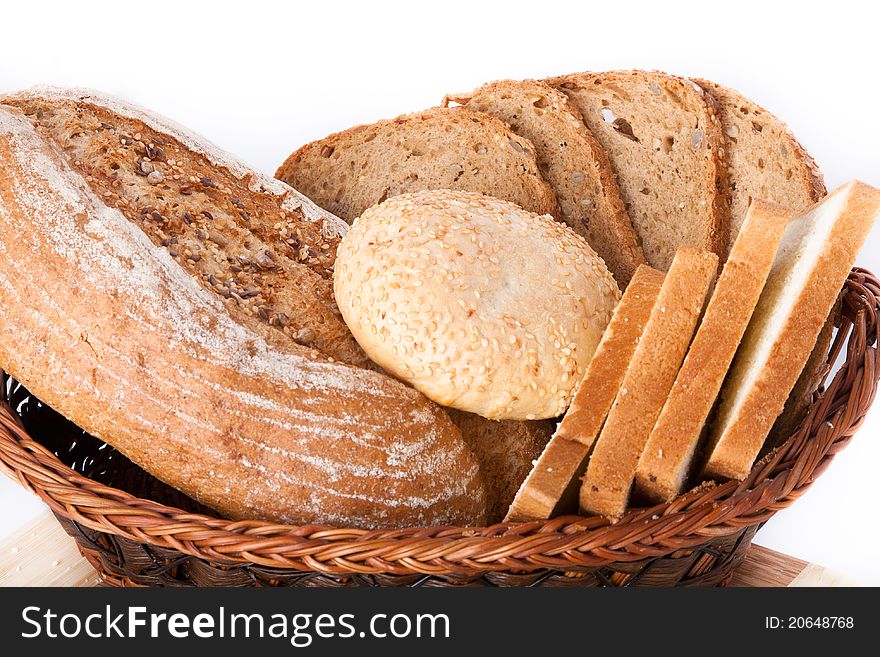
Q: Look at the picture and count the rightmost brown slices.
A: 4